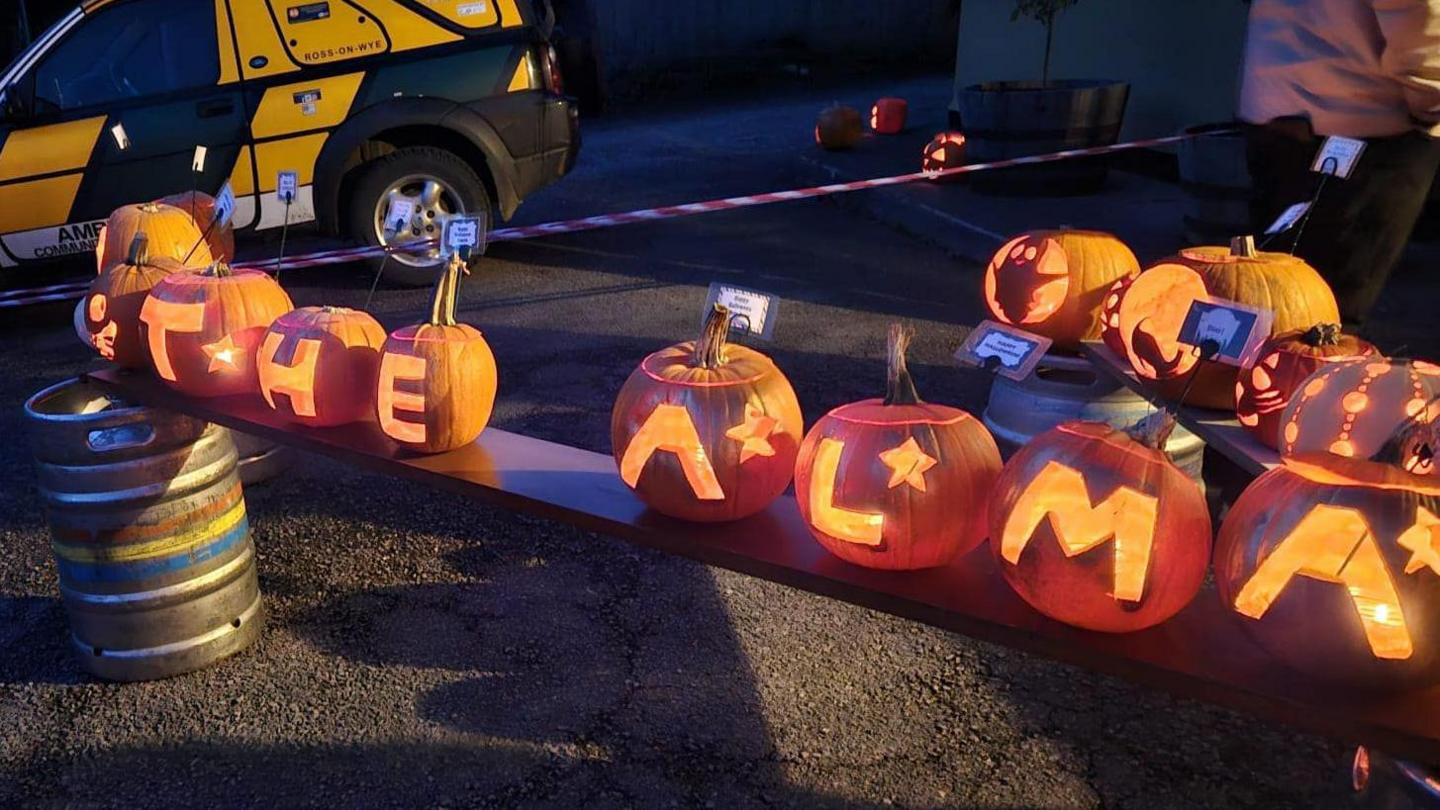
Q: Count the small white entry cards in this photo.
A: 11